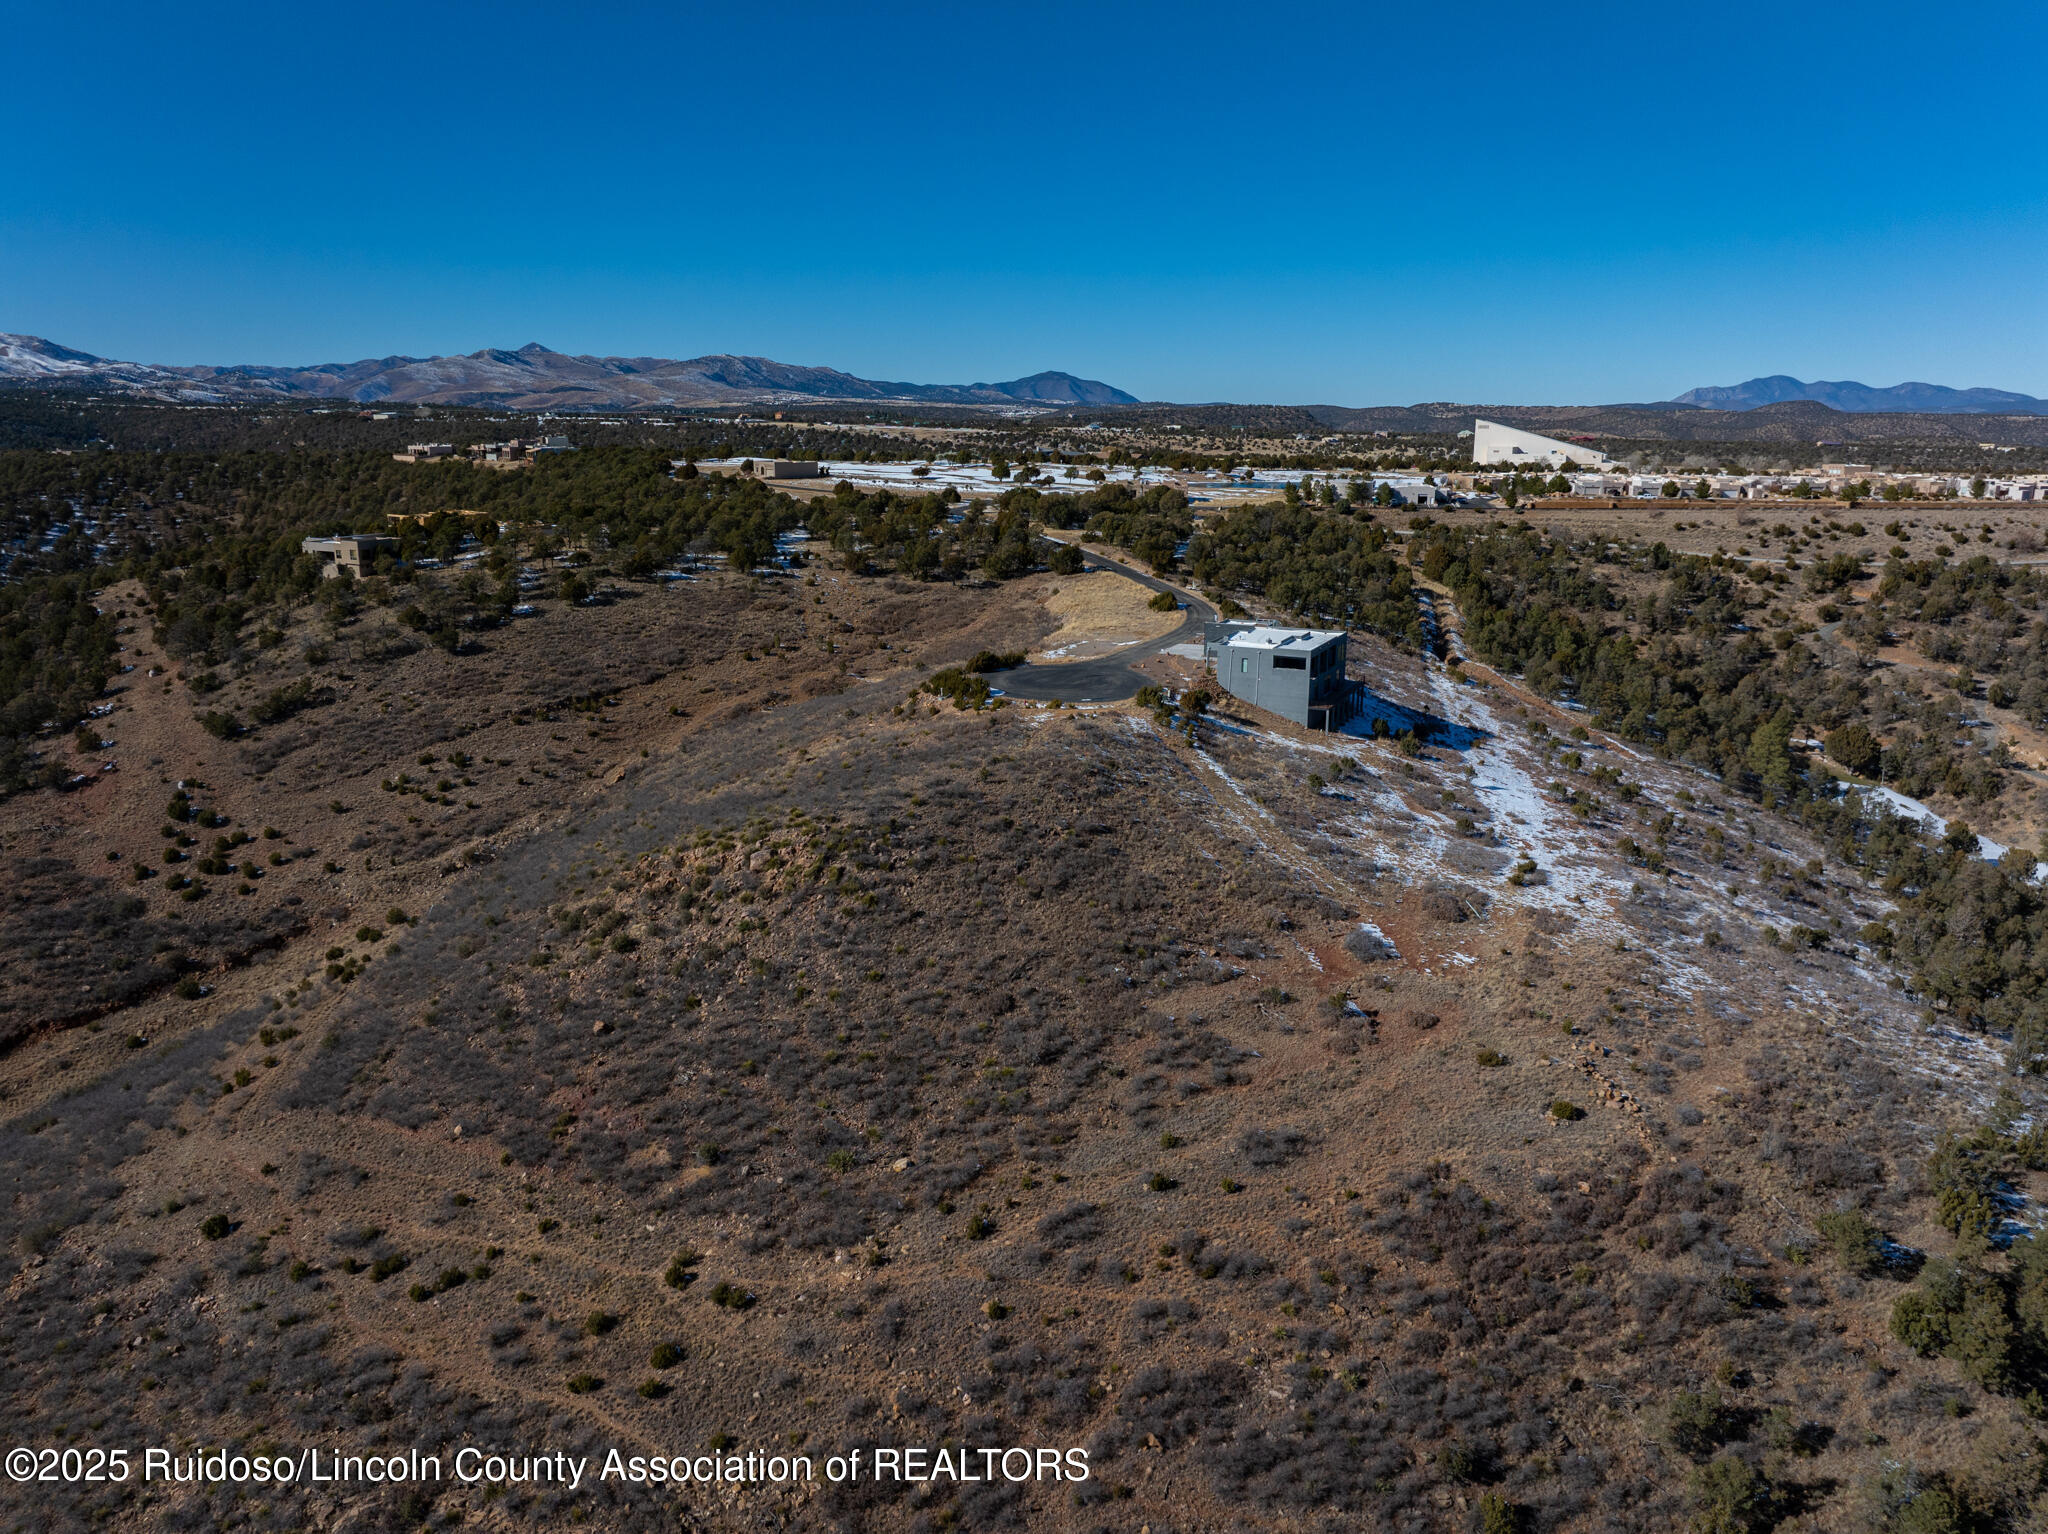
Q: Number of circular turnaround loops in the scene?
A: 1